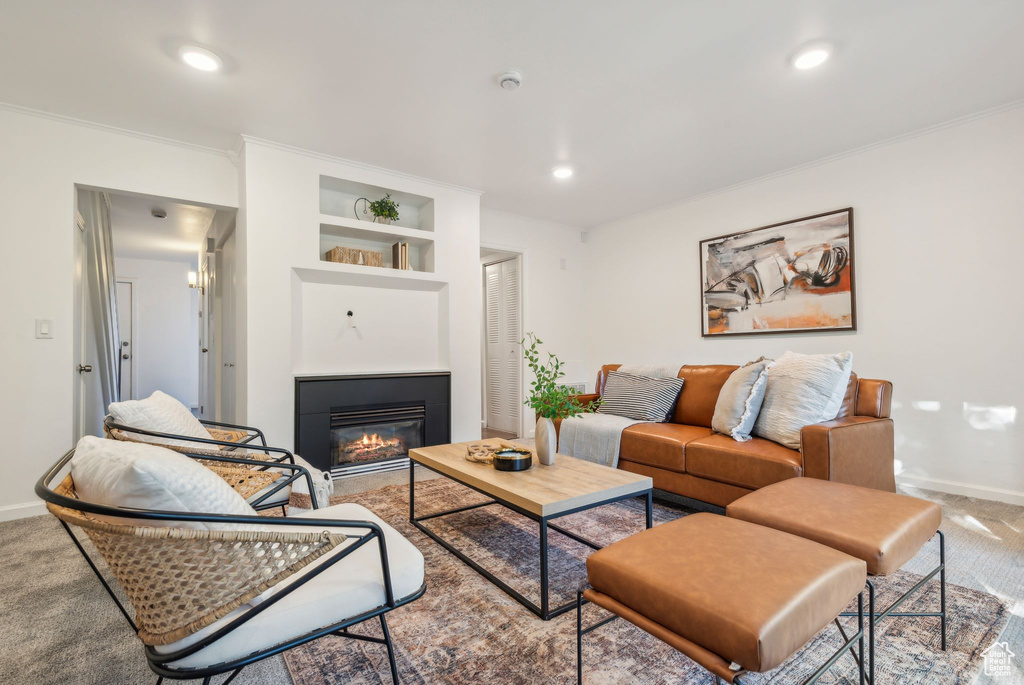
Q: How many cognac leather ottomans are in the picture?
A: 2